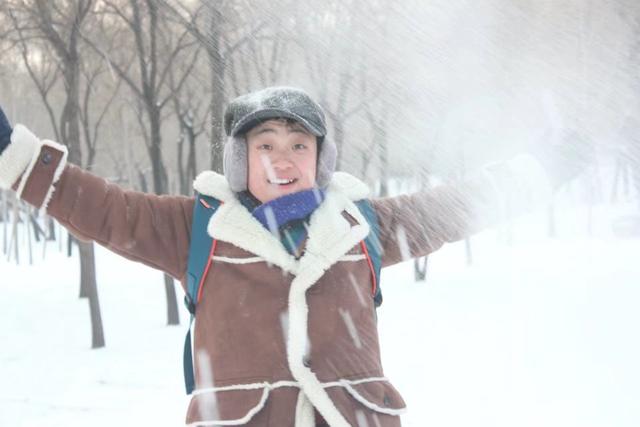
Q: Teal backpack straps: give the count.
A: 2